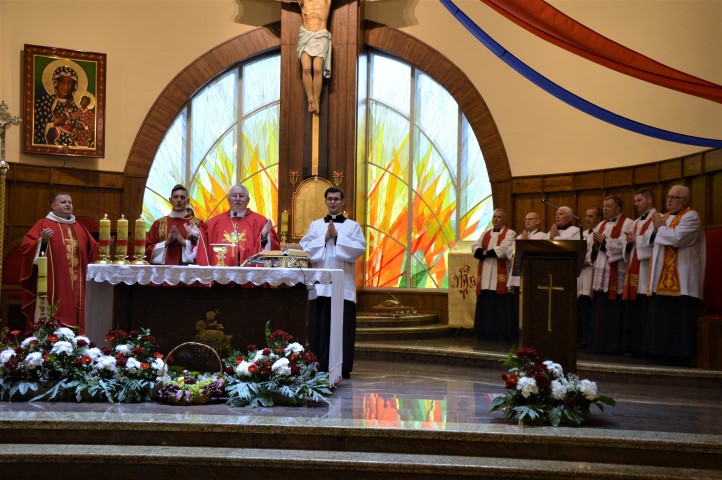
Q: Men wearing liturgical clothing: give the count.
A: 11